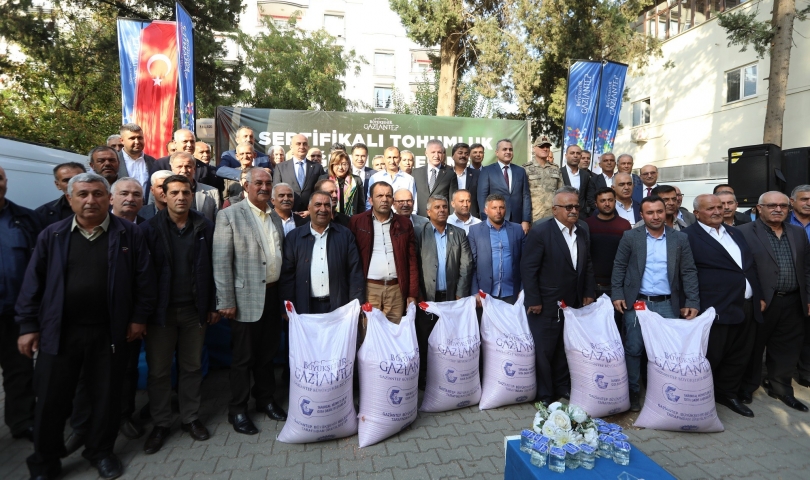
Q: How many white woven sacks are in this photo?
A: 6